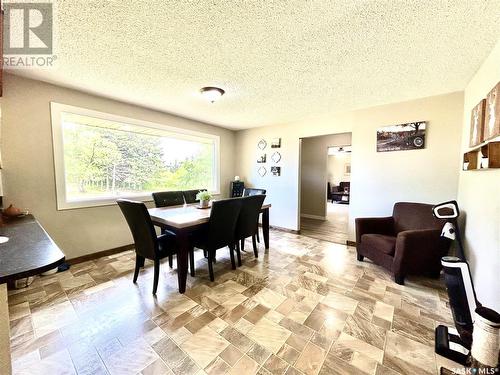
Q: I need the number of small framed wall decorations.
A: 6